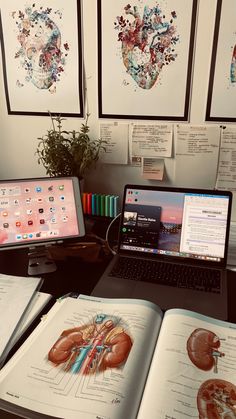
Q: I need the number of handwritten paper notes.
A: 5